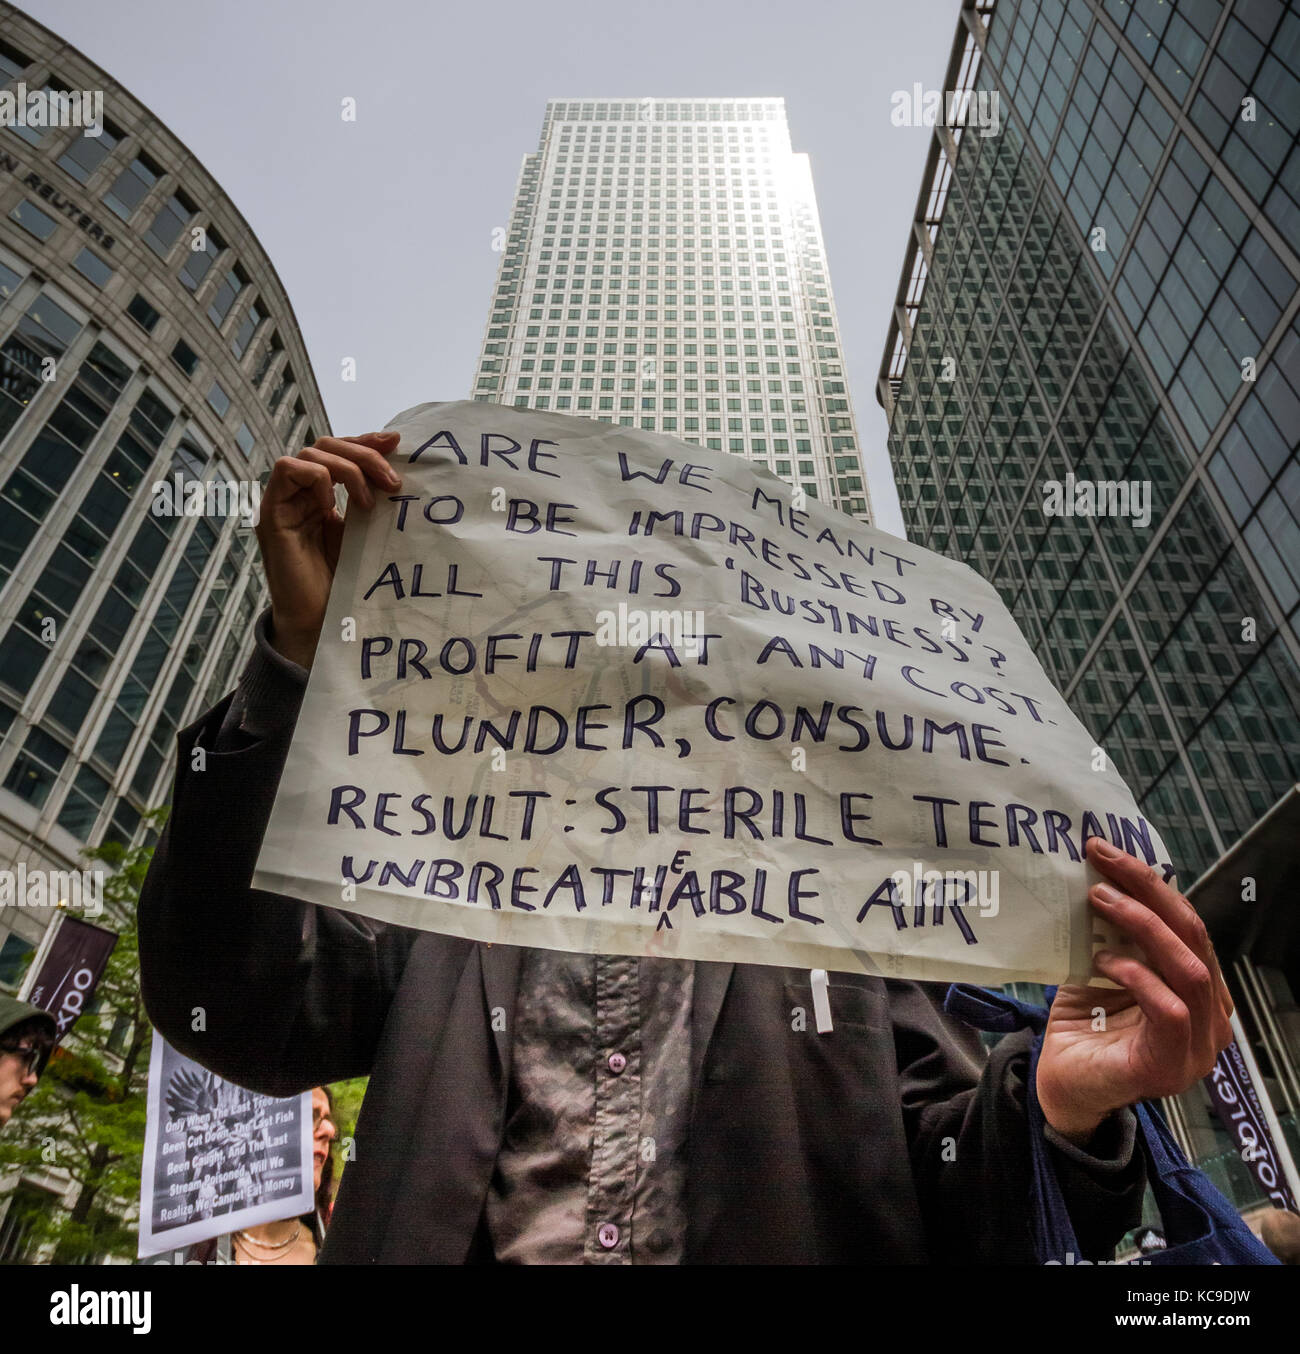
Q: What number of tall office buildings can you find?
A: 3